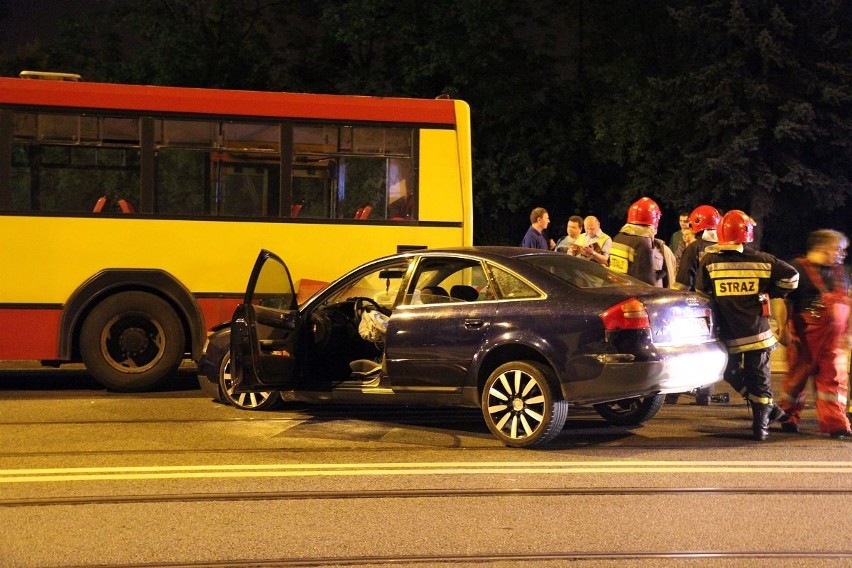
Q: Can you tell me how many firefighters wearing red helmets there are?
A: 3